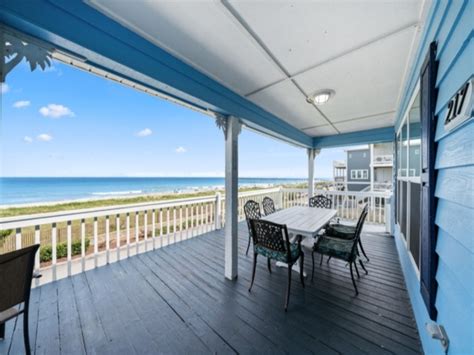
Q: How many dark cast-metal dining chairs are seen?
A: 6